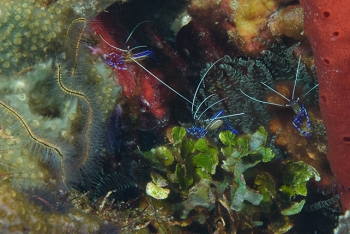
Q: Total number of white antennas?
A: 12